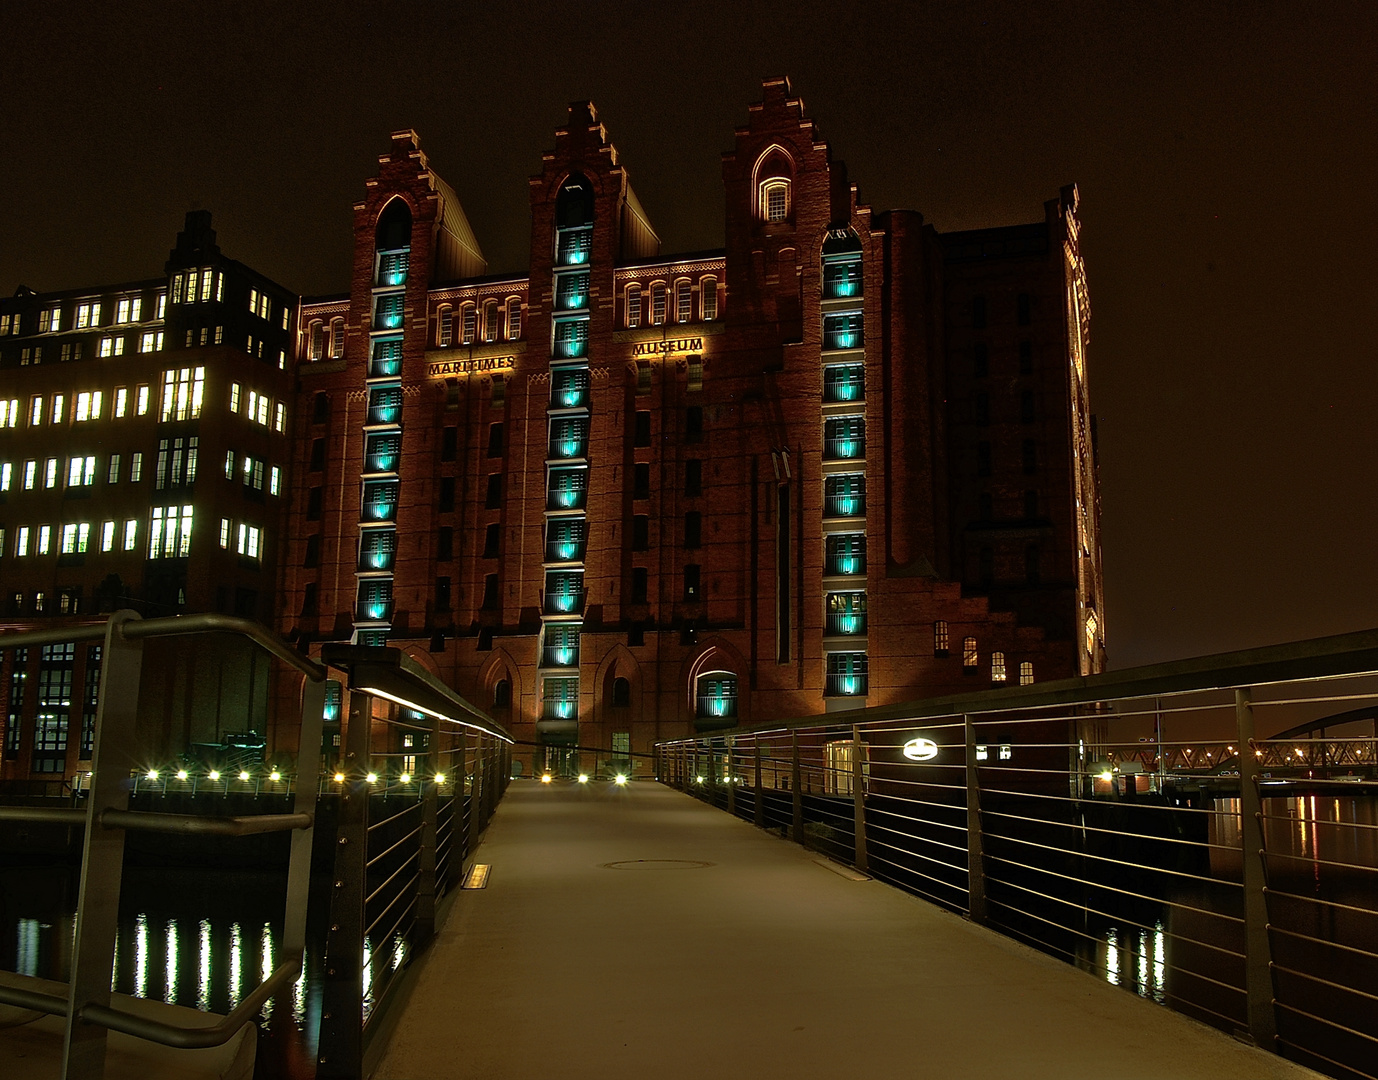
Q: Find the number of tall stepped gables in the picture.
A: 3